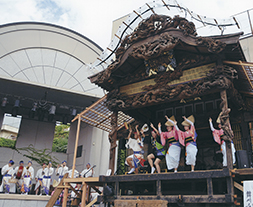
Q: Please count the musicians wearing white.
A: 8